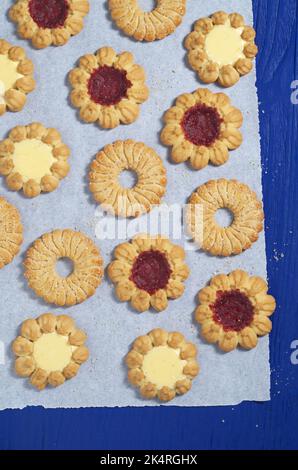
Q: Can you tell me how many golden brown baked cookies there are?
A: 15